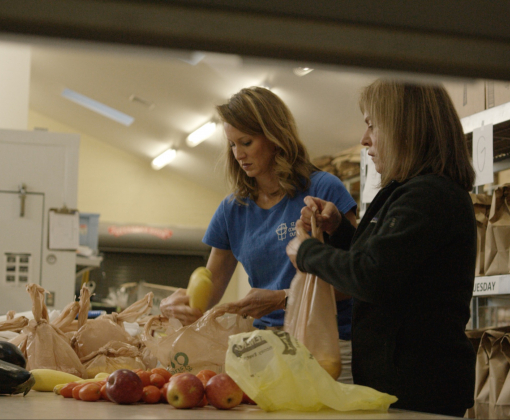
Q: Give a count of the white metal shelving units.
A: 1